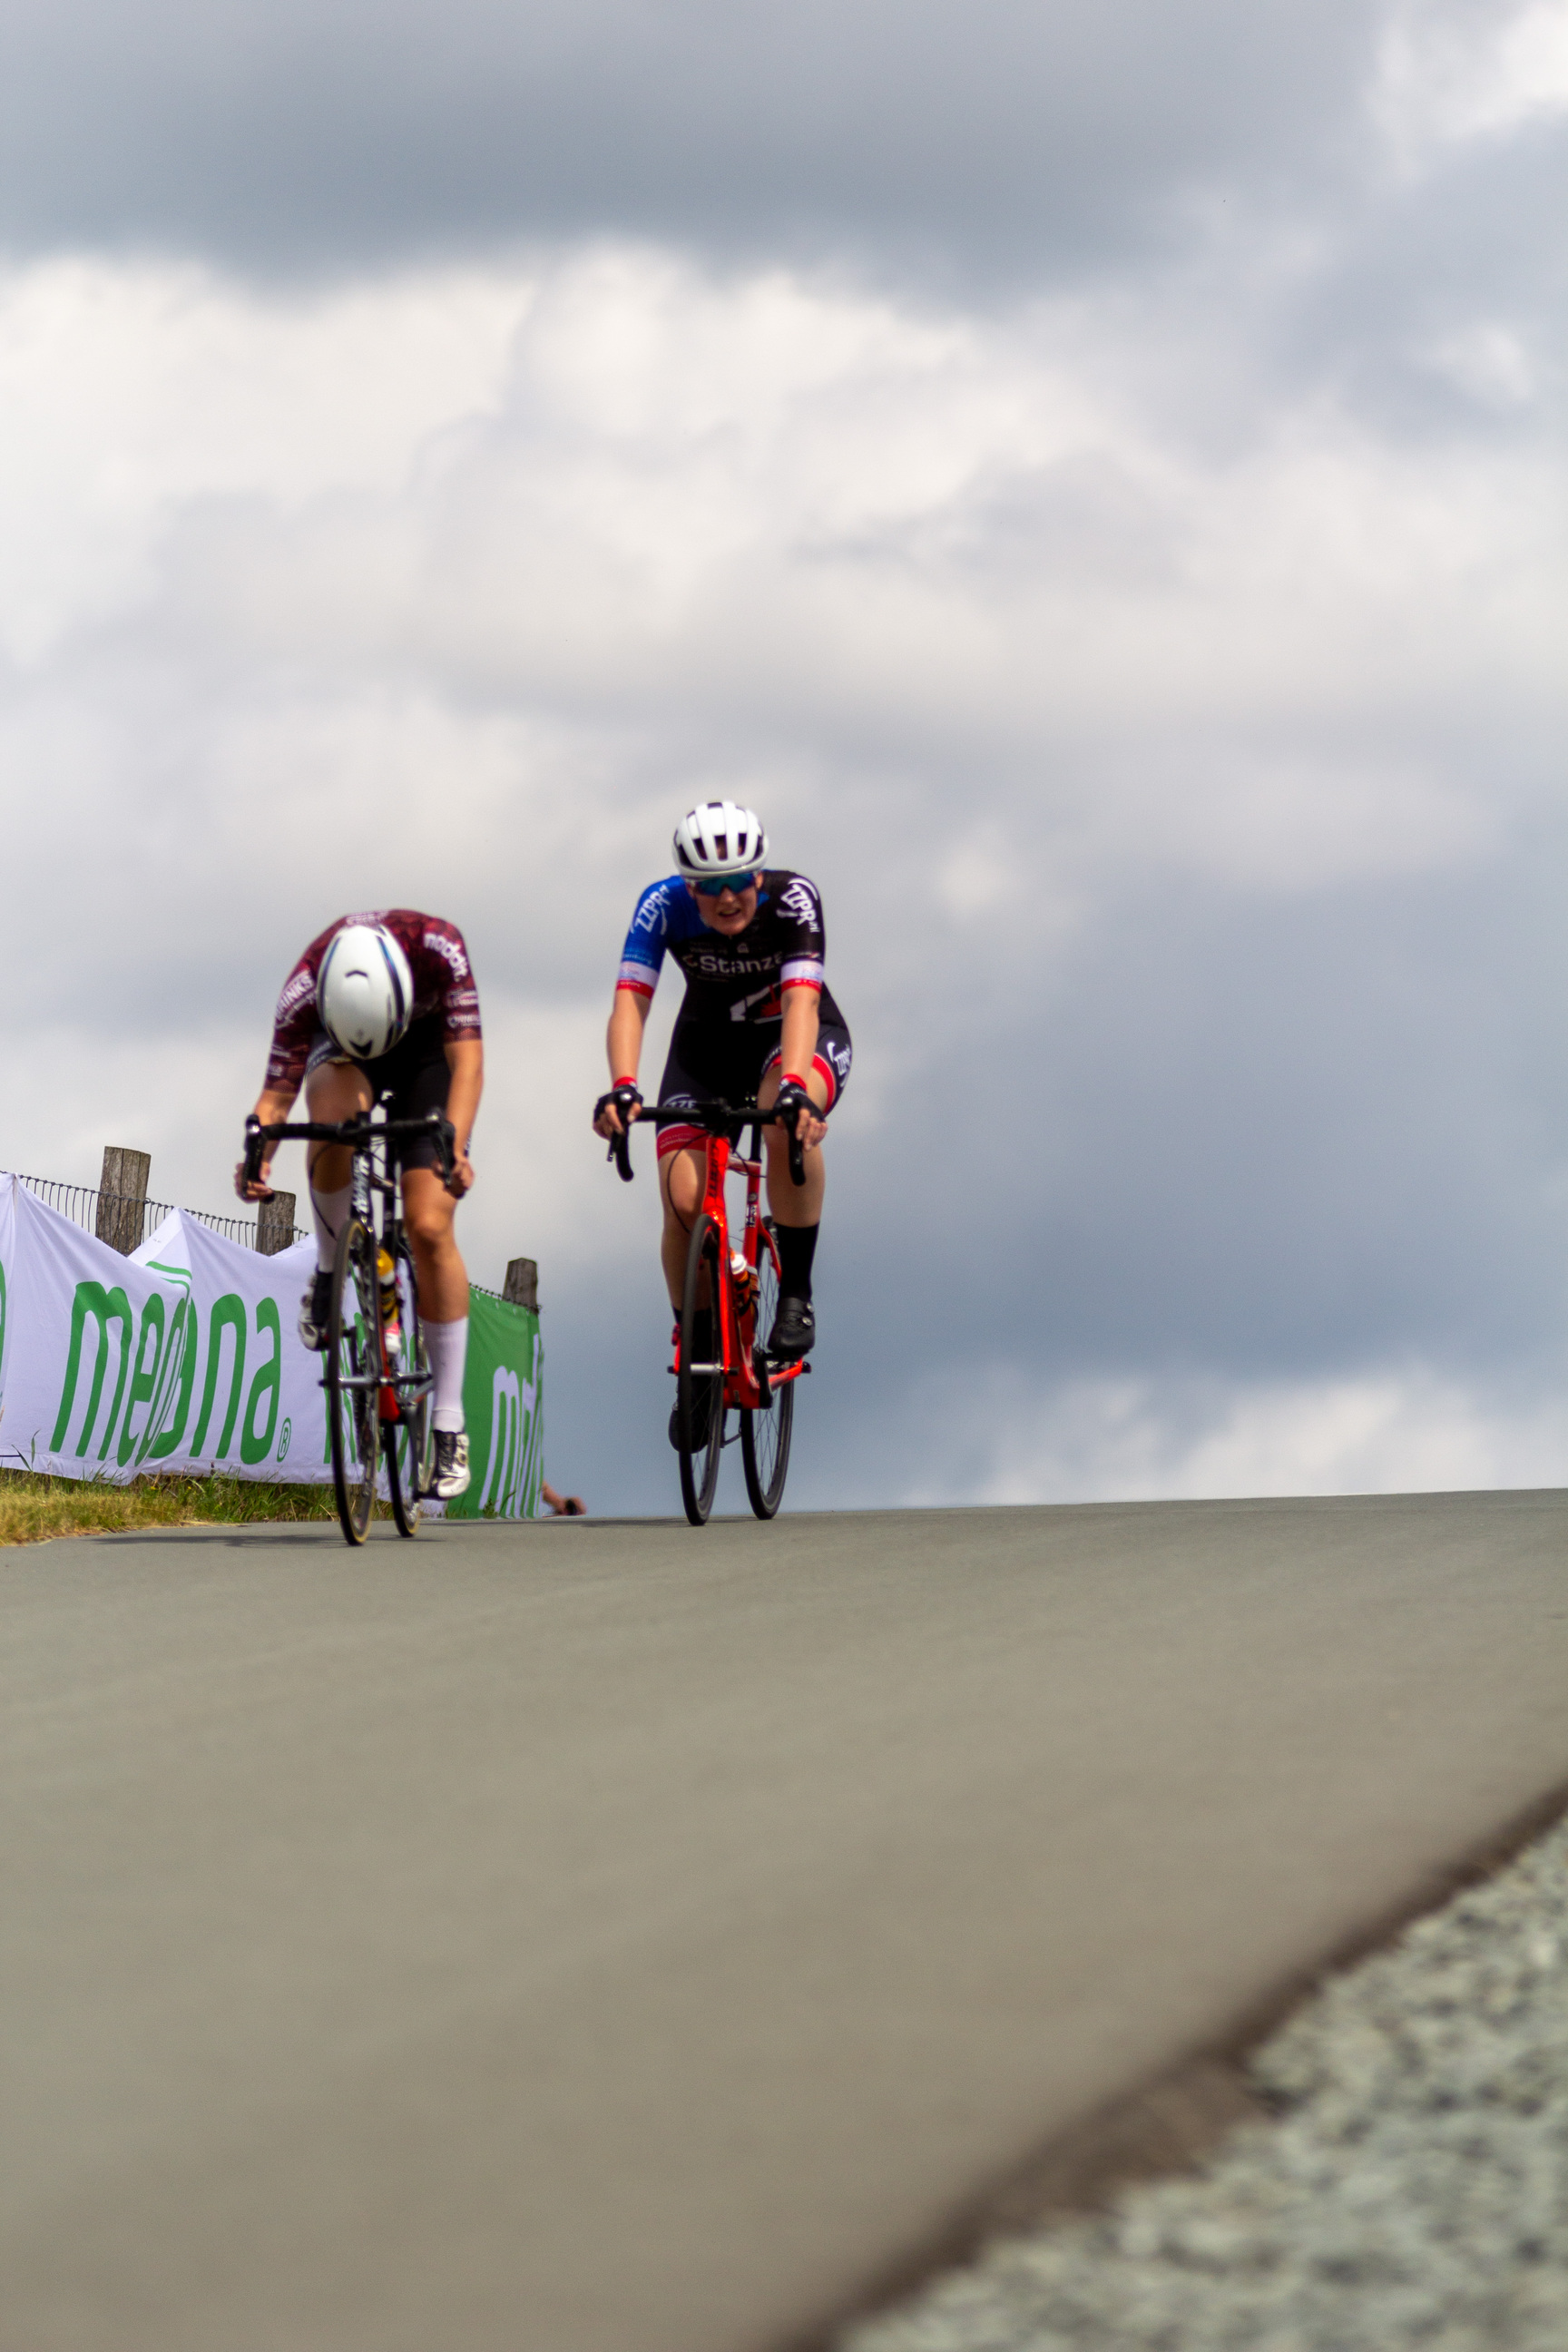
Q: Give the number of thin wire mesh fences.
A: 1